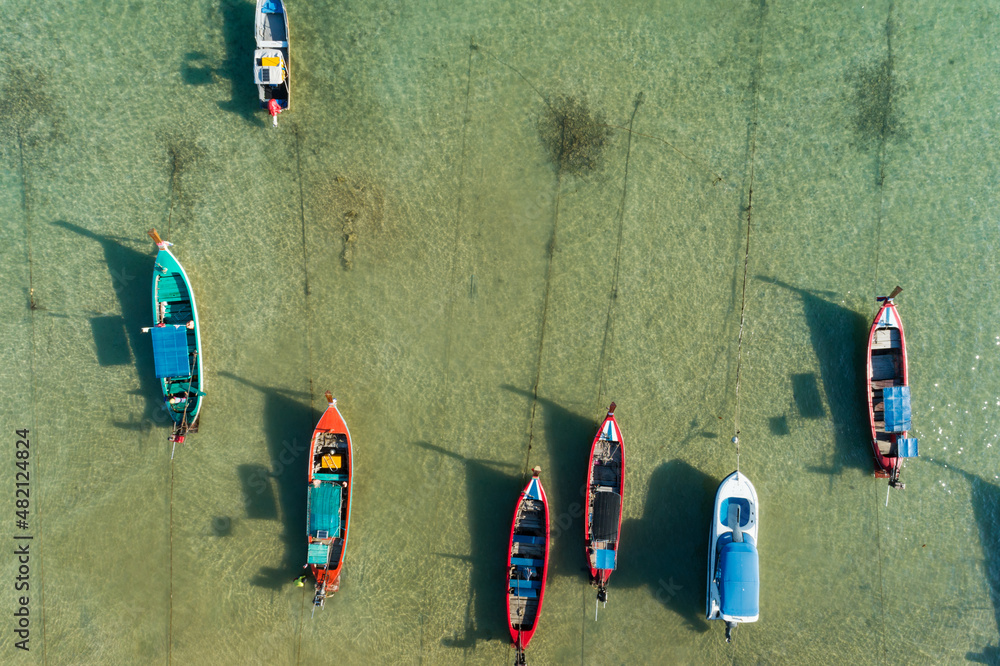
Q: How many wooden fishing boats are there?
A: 5